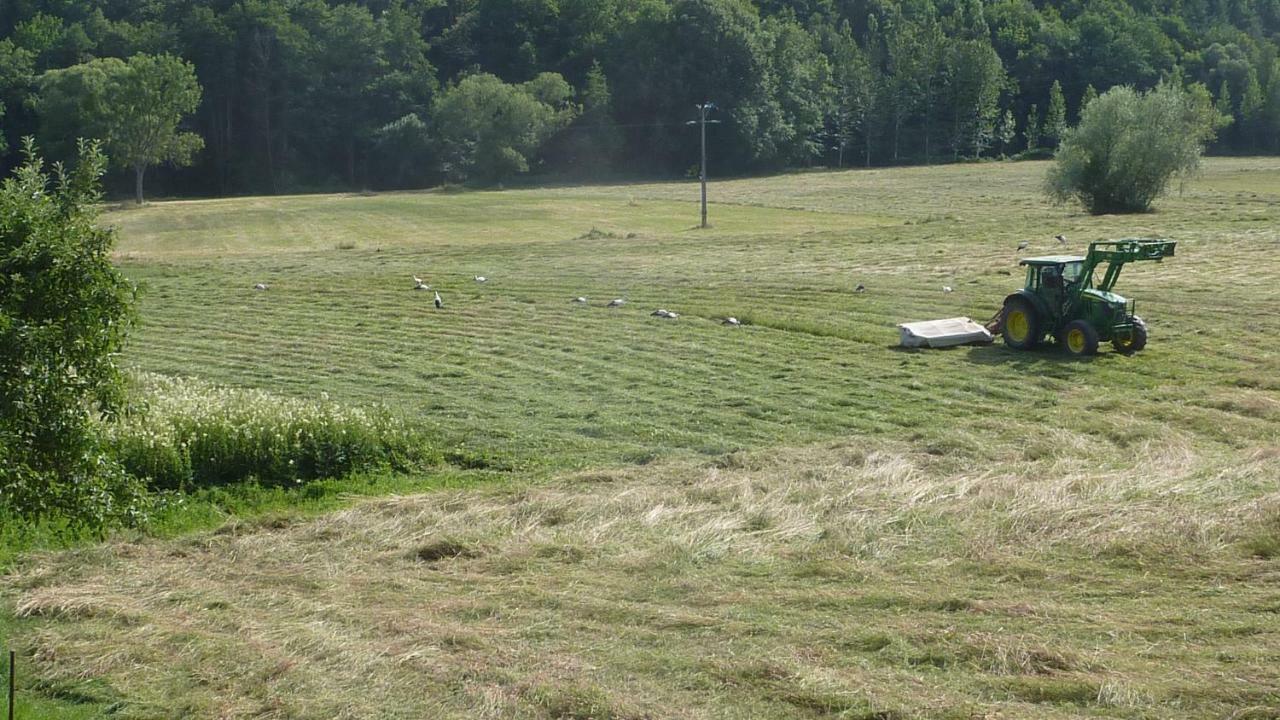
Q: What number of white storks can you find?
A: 14